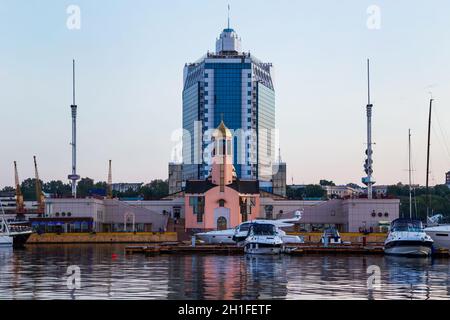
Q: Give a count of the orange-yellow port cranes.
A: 3